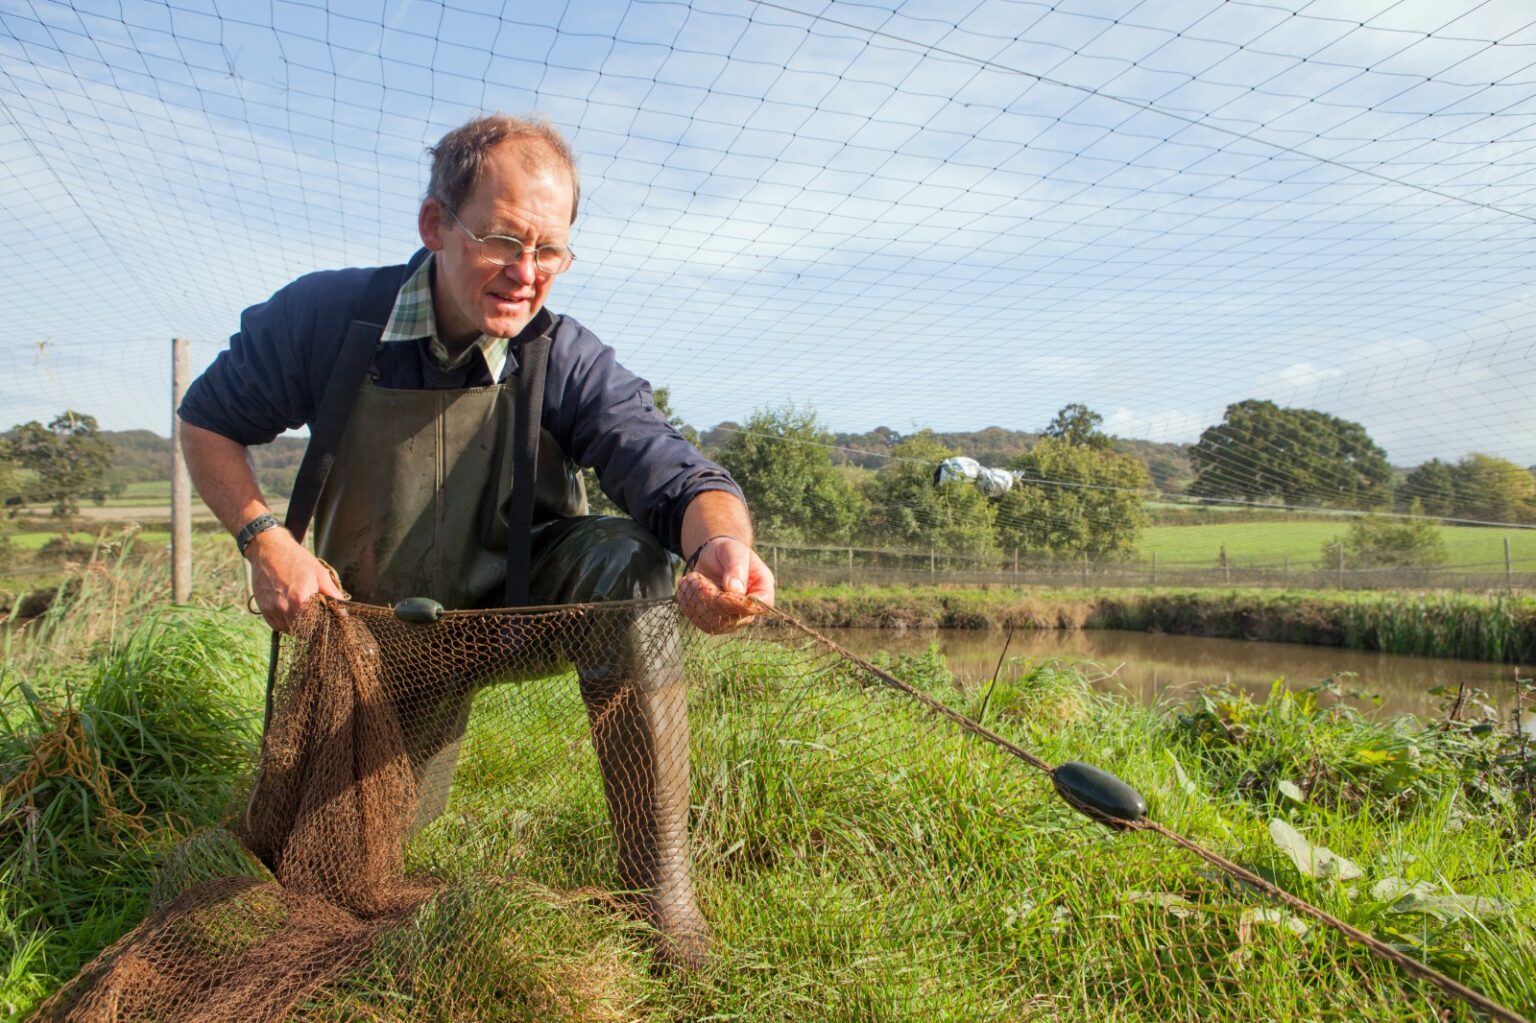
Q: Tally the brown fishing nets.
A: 1